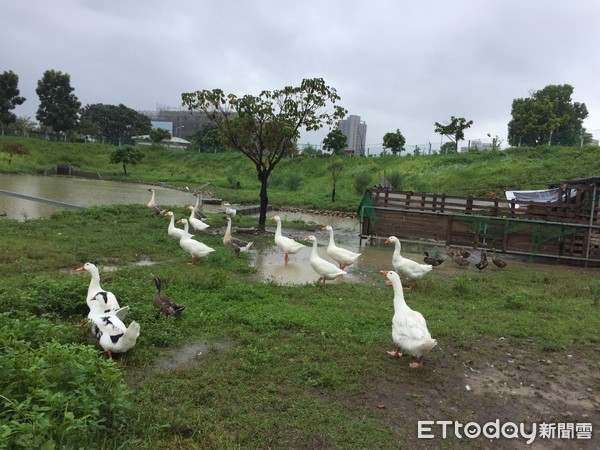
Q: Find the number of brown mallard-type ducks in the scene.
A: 7